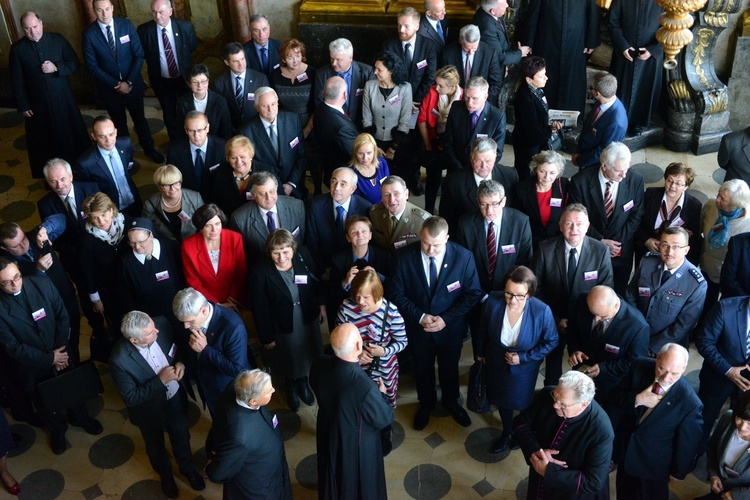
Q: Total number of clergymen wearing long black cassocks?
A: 6